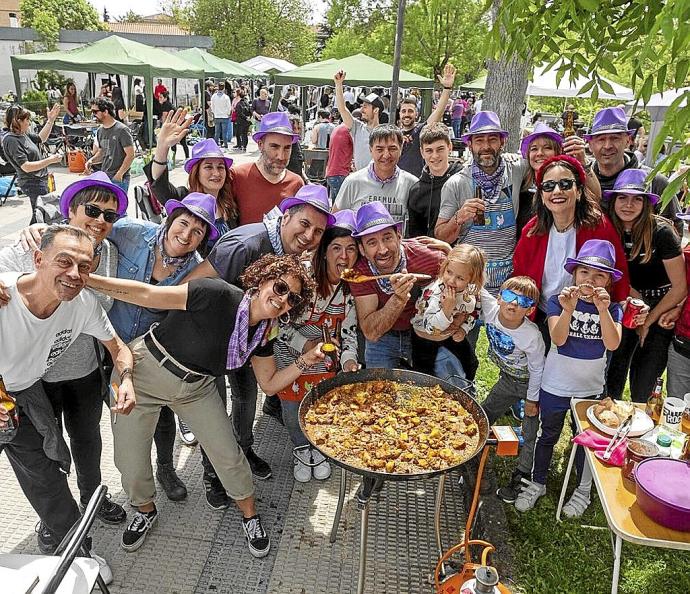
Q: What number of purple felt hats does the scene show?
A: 12